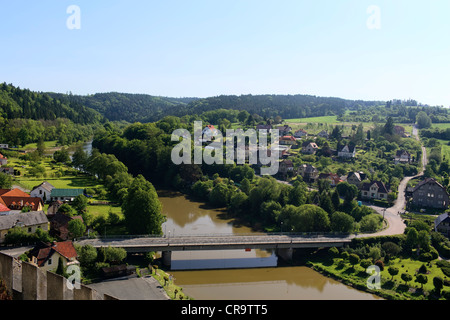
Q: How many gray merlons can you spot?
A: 5